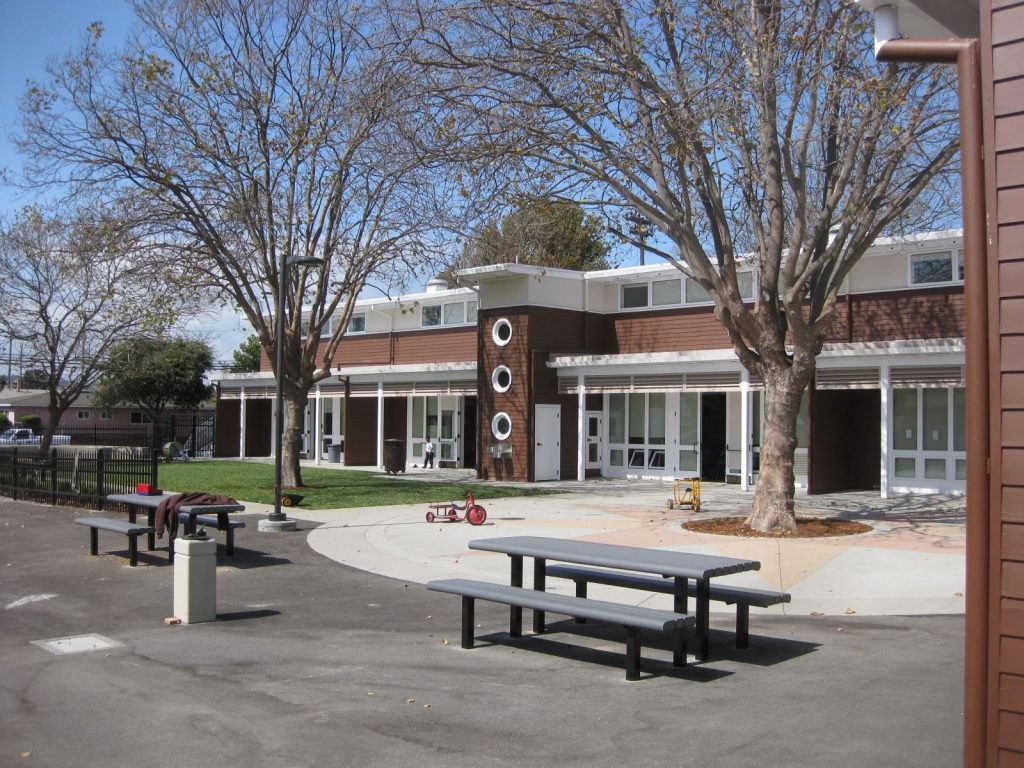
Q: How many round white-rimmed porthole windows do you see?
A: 3